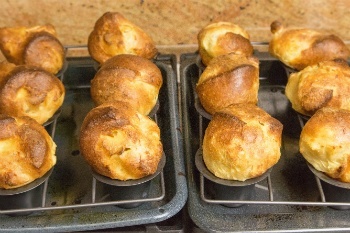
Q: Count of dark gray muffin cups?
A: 12